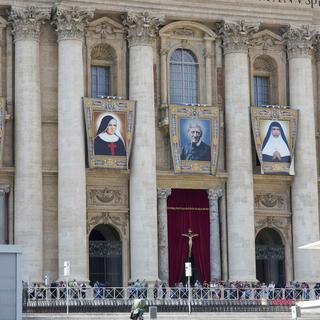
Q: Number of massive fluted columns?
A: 5